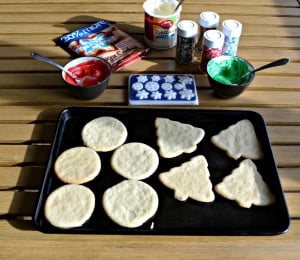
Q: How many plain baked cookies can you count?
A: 9